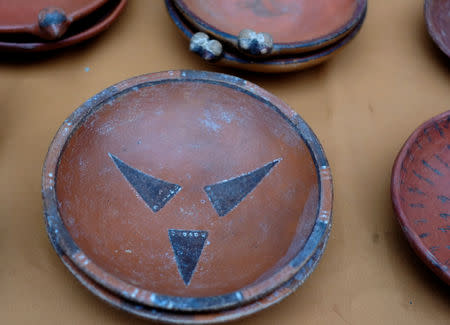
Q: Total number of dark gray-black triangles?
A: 3